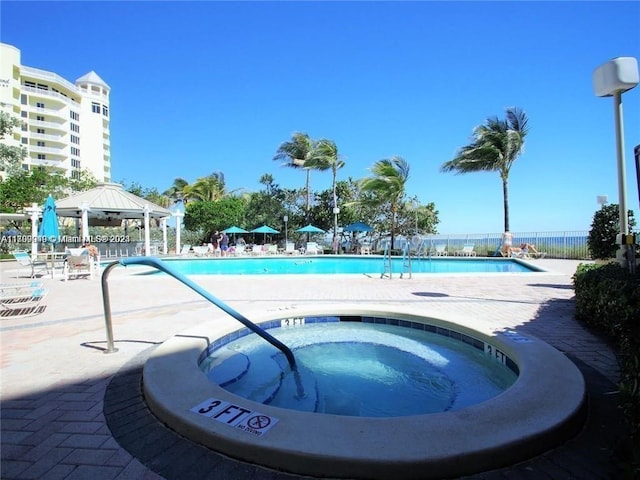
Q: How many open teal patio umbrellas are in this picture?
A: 3